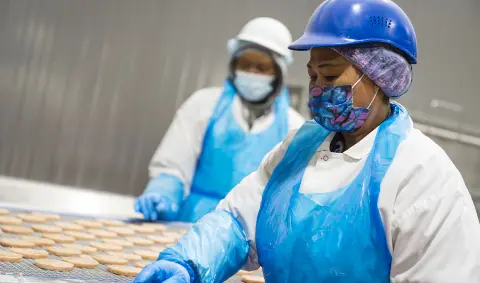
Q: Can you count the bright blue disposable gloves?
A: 2